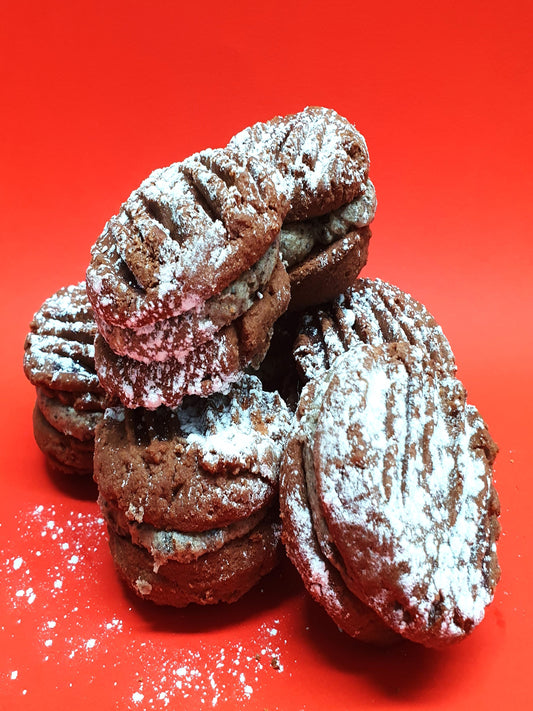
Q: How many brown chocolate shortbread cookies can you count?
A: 6